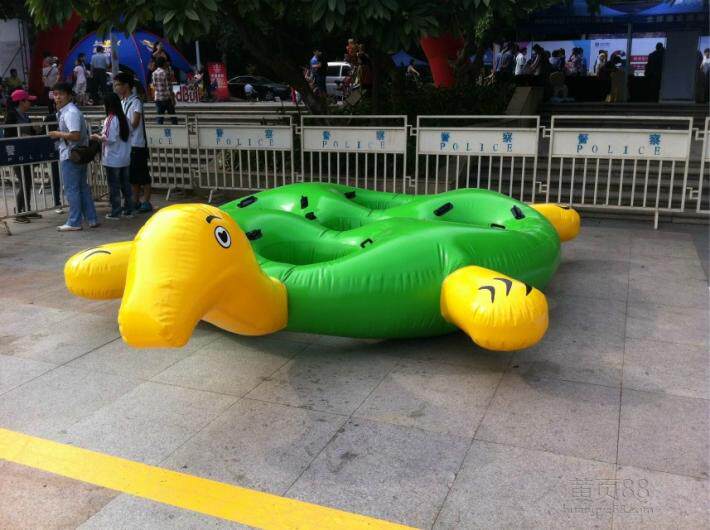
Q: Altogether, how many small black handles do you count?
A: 9